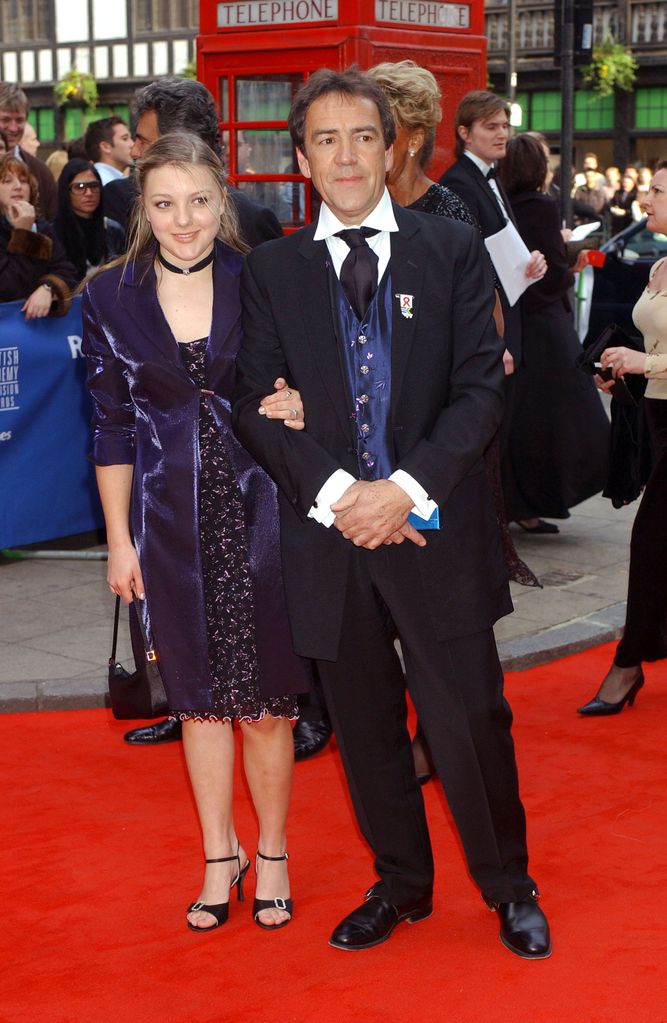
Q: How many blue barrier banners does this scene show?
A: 1